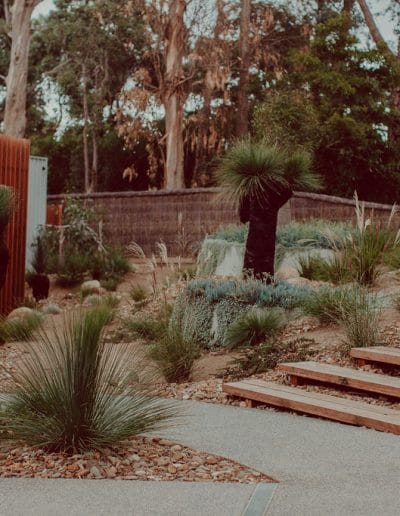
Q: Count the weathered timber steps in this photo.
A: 3